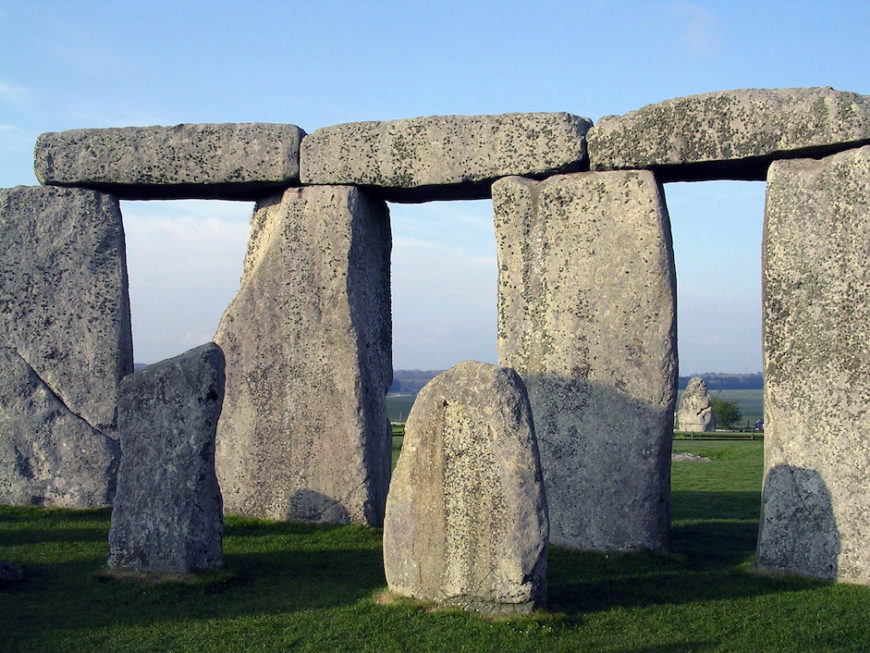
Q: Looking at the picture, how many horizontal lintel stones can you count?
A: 3